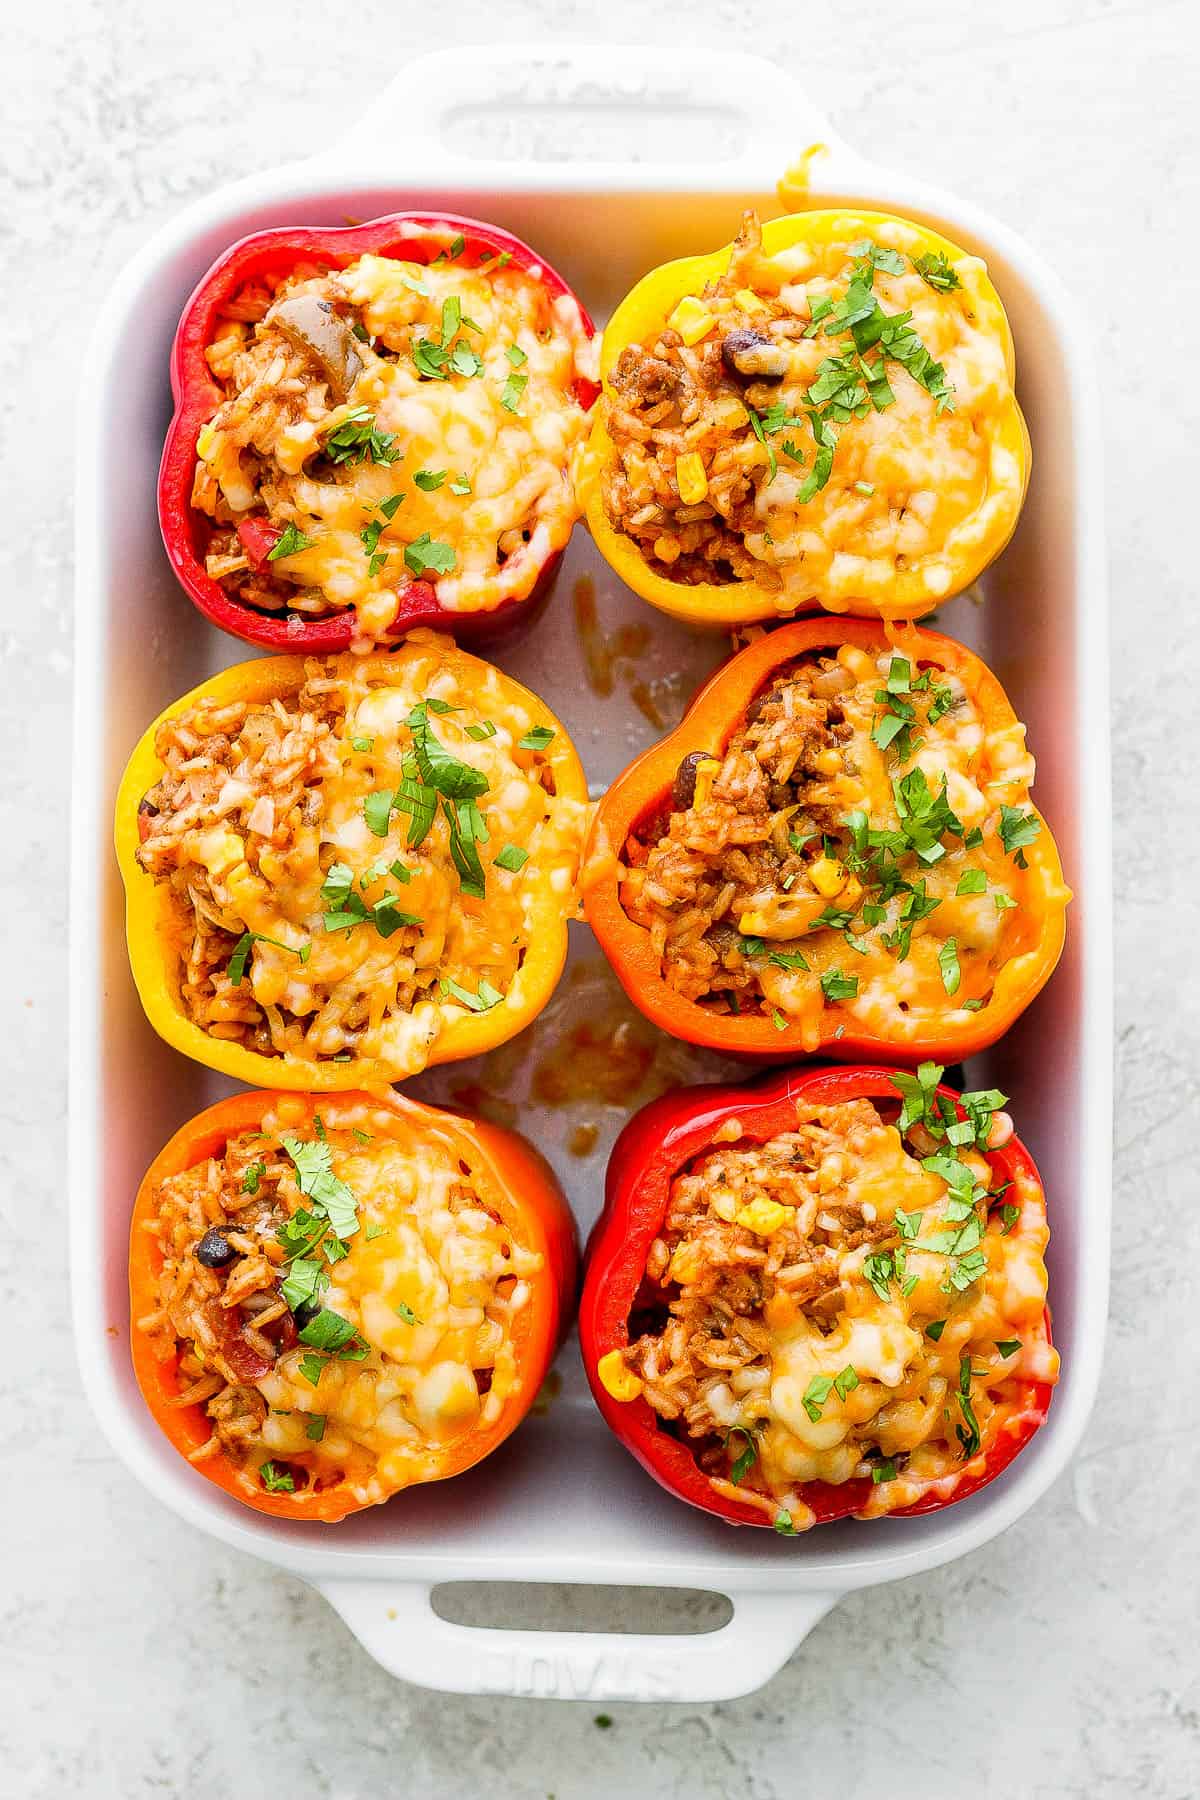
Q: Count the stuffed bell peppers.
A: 6